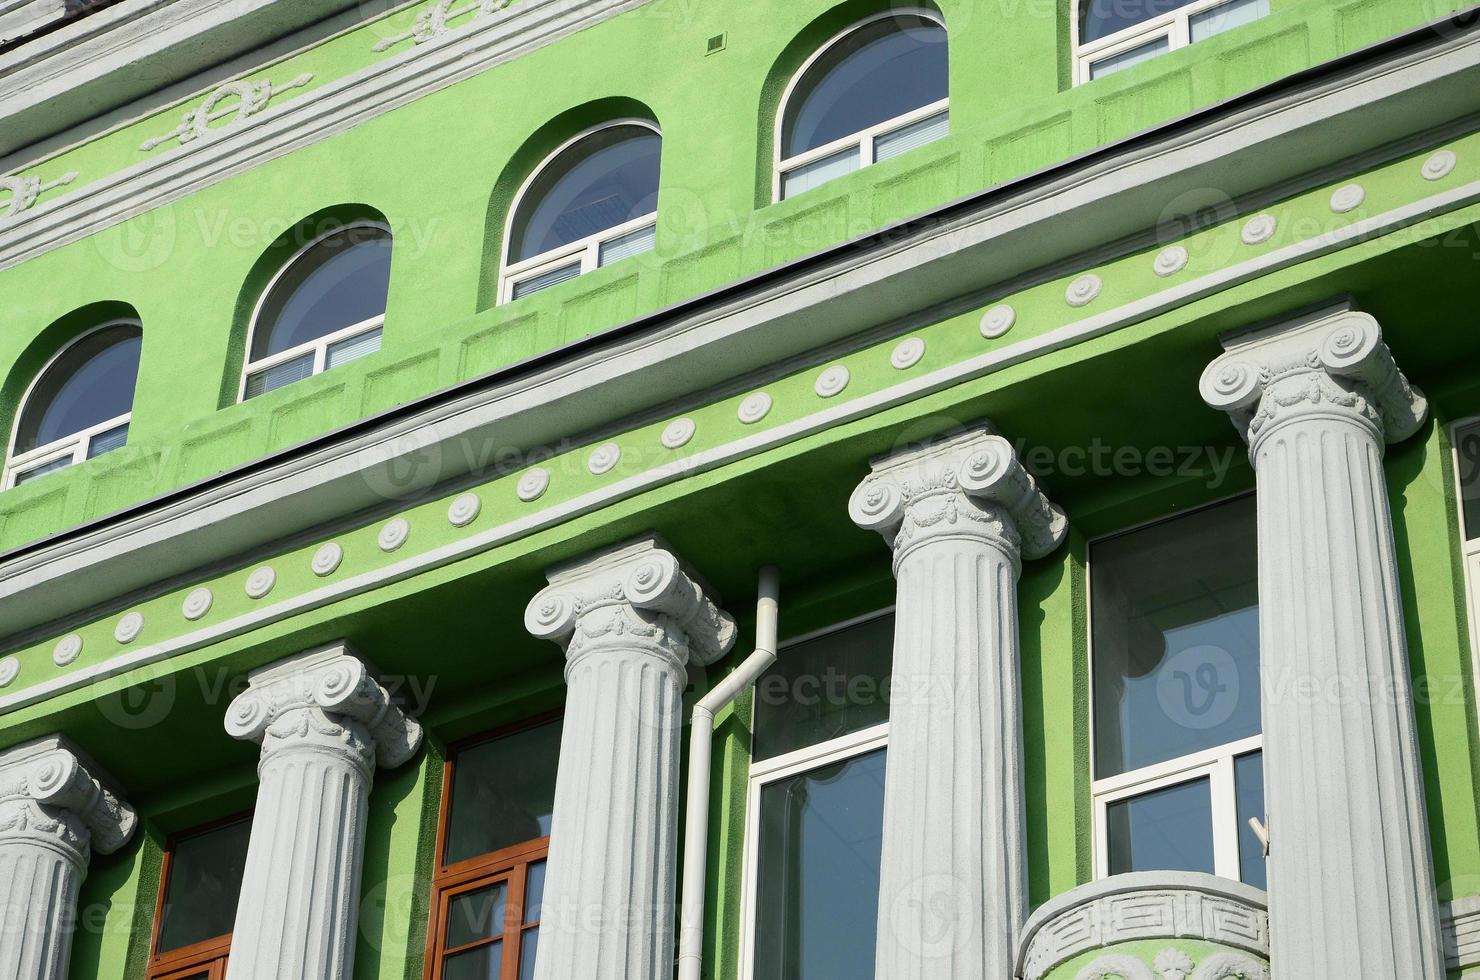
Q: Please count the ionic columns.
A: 5